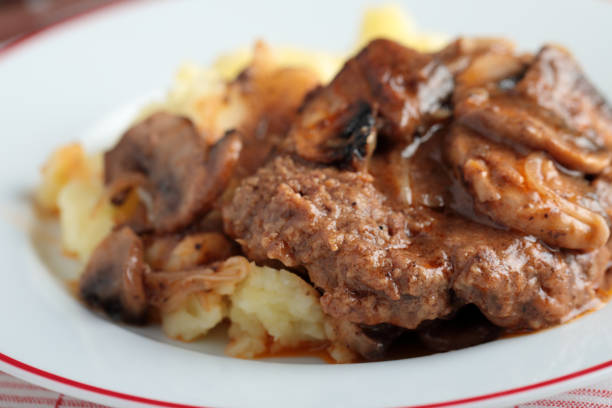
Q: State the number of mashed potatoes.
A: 1